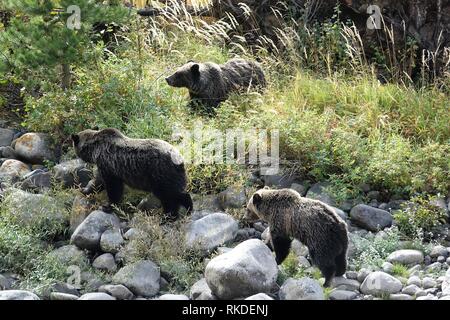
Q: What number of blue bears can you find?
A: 0